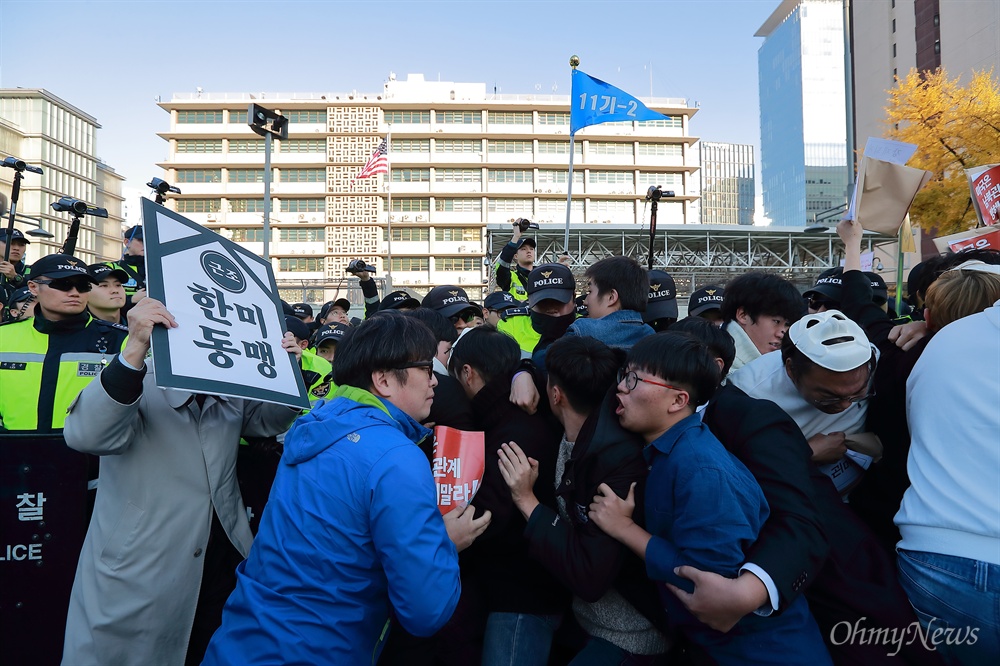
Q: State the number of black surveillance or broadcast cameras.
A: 6